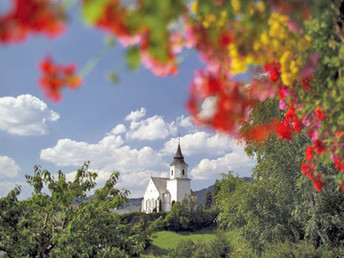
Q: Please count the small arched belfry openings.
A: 2